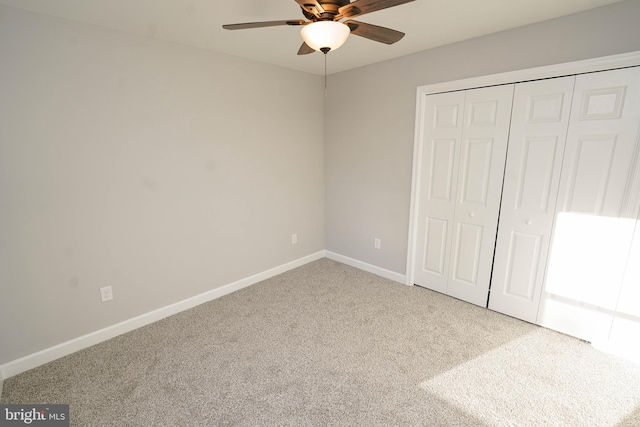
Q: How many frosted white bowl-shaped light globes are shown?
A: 1